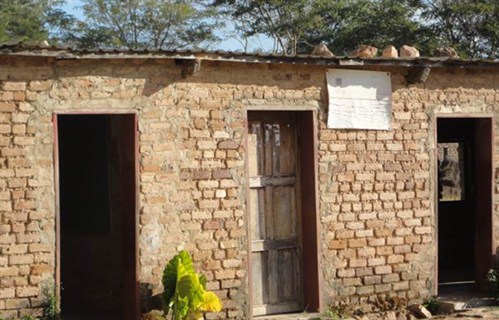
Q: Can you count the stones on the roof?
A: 5